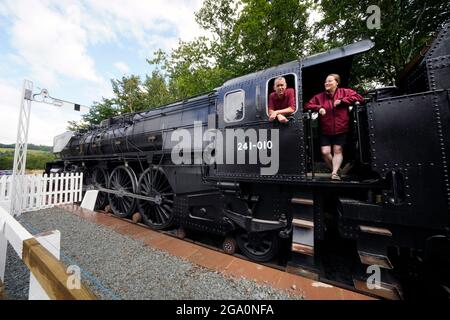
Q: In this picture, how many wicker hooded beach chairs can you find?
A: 0